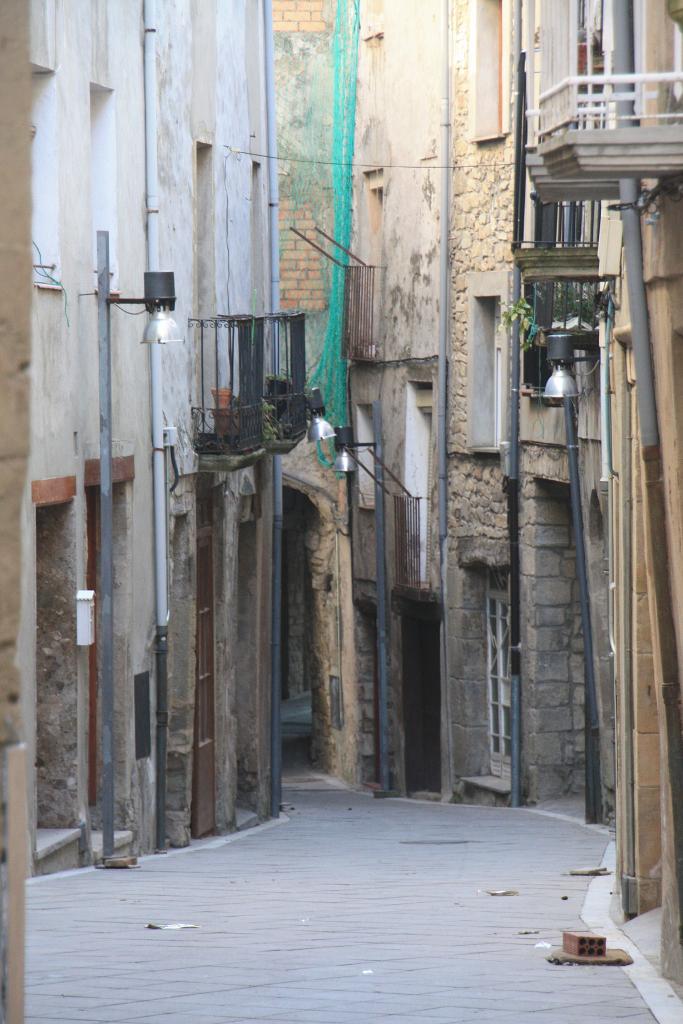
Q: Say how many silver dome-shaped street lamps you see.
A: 4